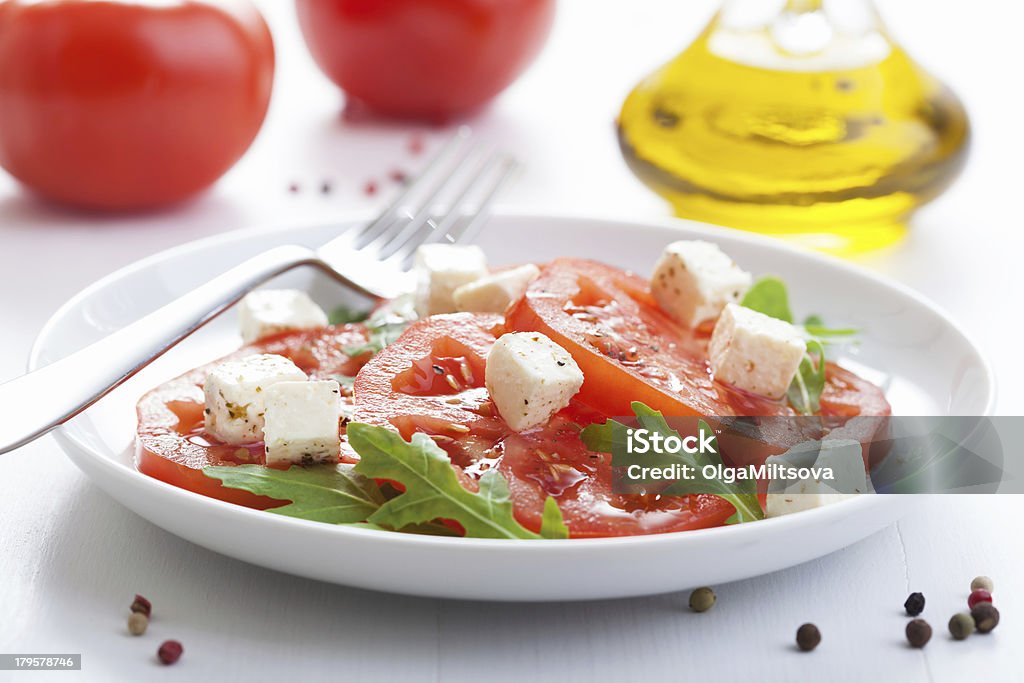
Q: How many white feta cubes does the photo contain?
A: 9